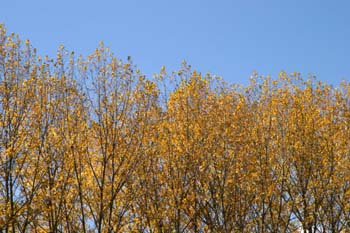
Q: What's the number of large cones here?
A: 0